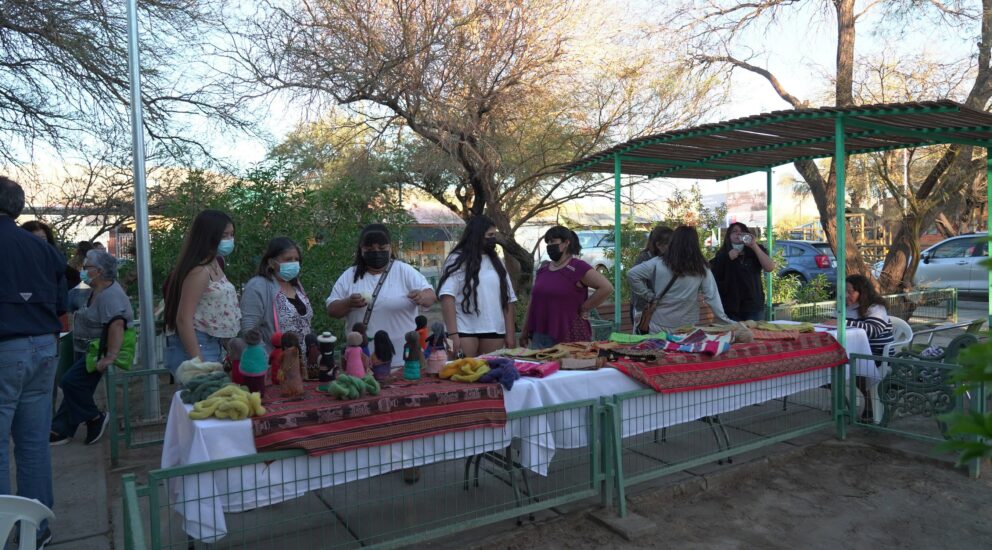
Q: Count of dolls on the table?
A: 12